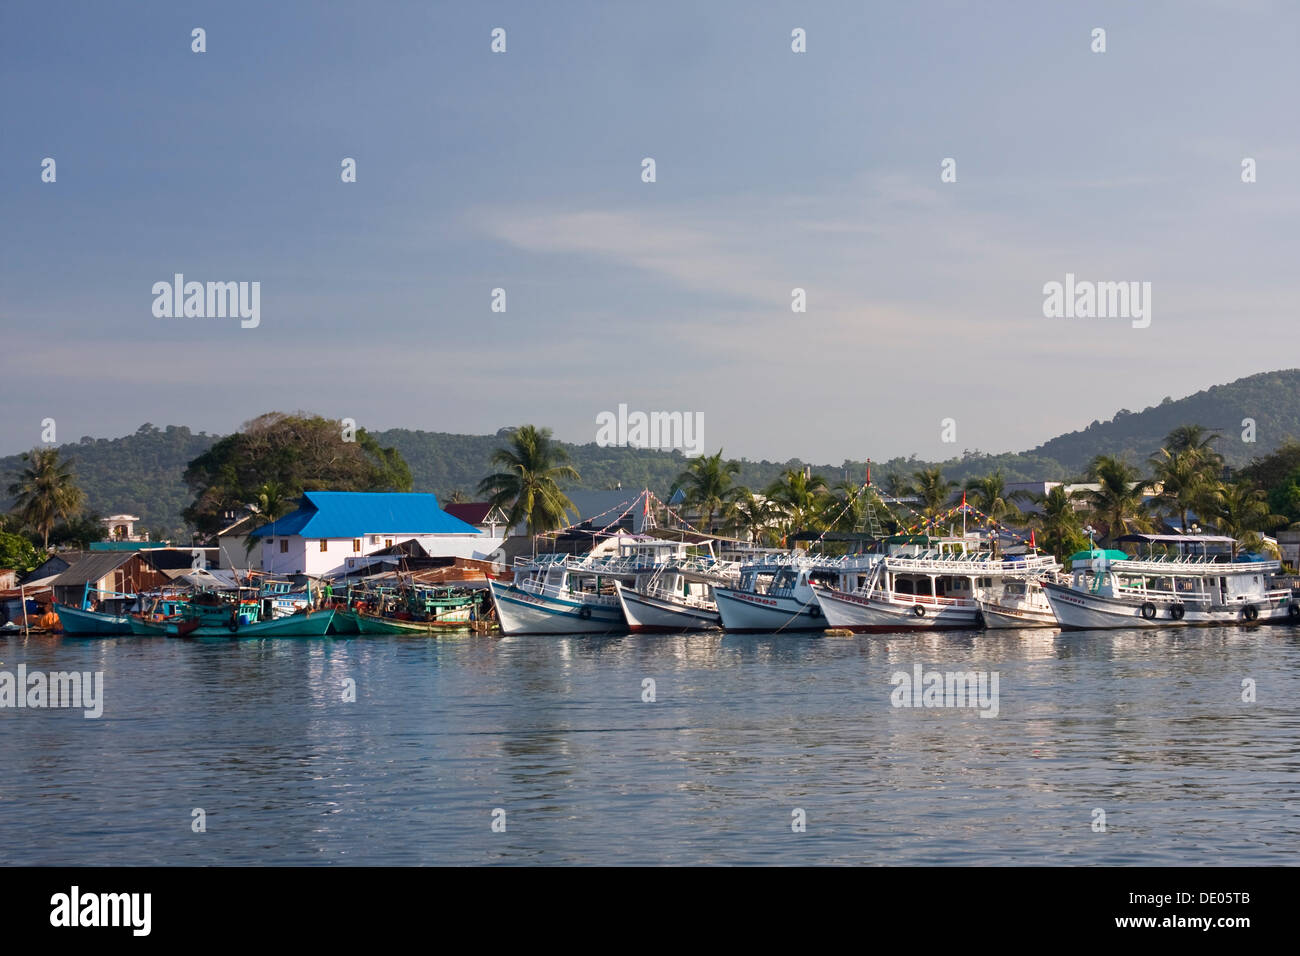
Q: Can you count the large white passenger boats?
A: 6